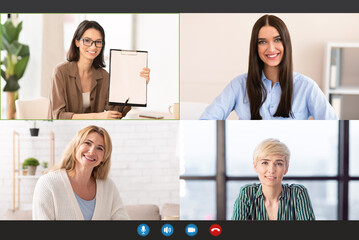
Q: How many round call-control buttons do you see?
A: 4